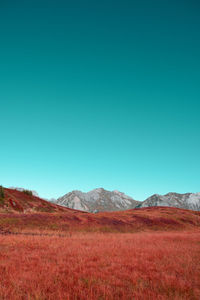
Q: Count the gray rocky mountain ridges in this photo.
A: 2